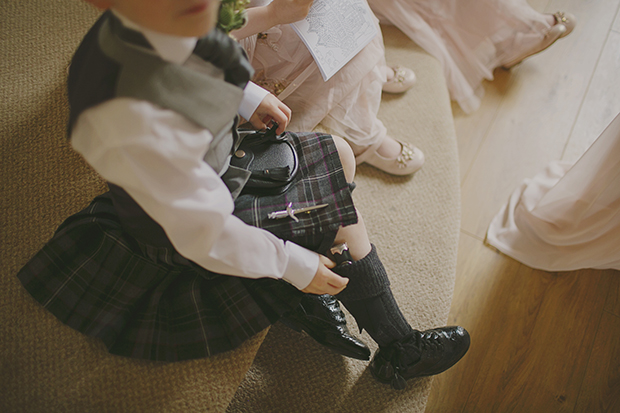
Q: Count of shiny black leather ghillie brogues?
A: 2